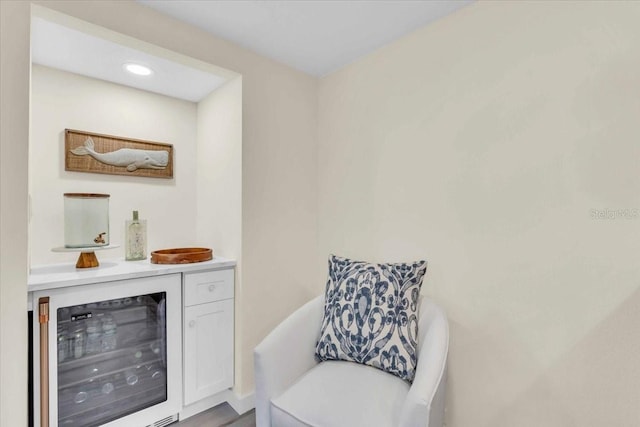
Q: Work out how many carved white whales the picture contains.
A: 1